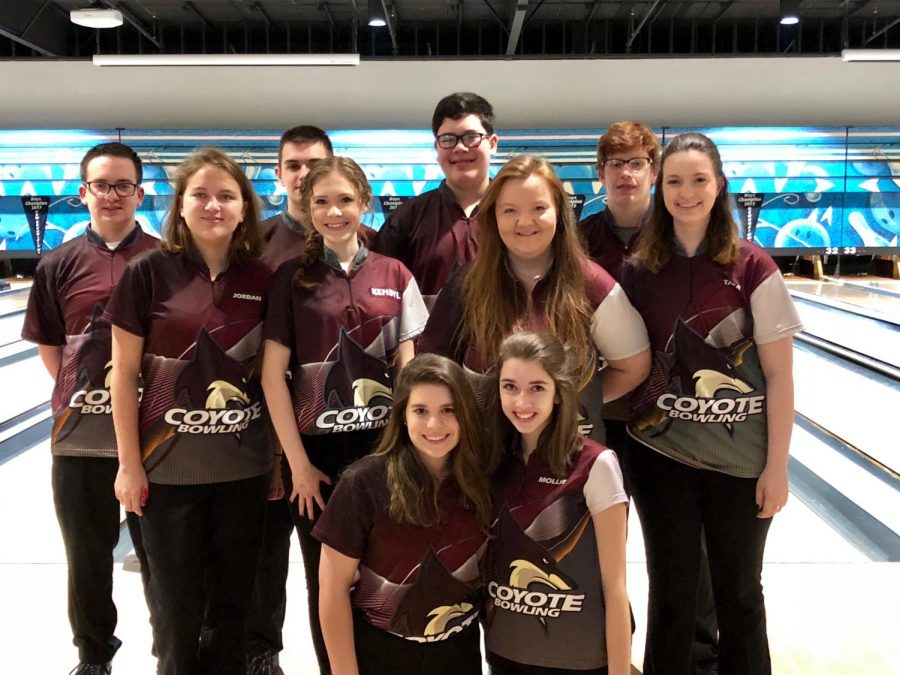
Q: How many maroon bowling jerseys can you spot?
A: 10